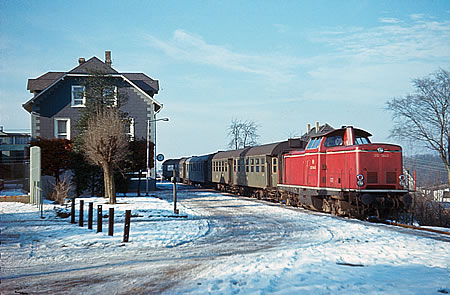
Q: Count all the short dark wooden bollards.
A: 6